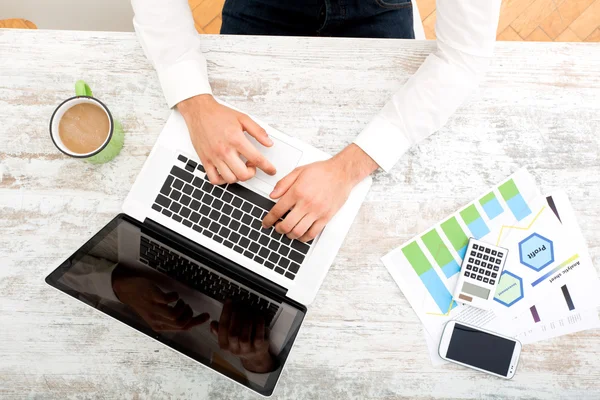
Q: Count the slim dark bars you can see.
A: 3